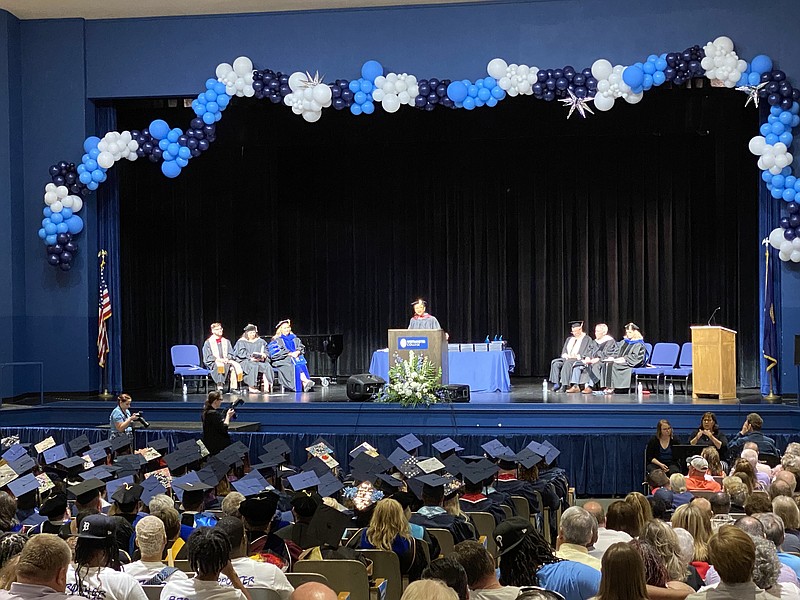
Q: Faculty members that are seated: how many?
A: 6